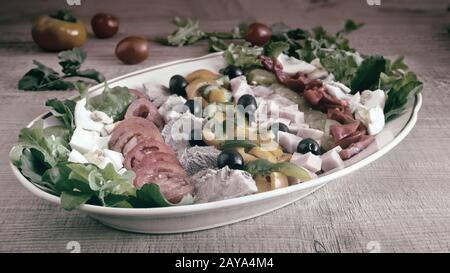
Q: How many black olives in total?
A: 8